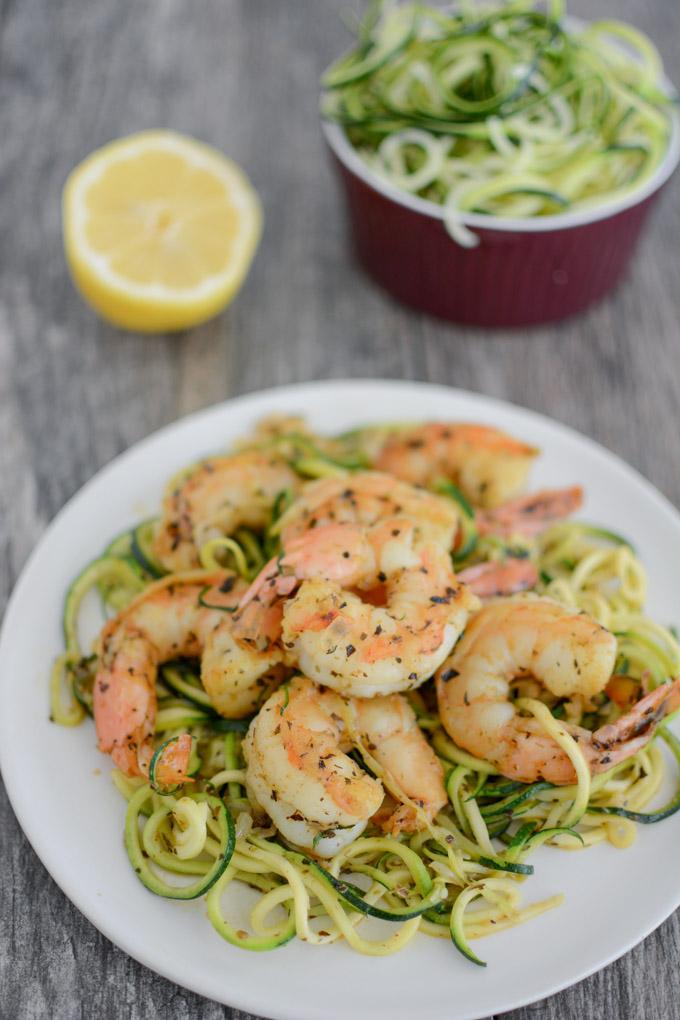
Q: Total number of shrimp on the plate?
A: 7